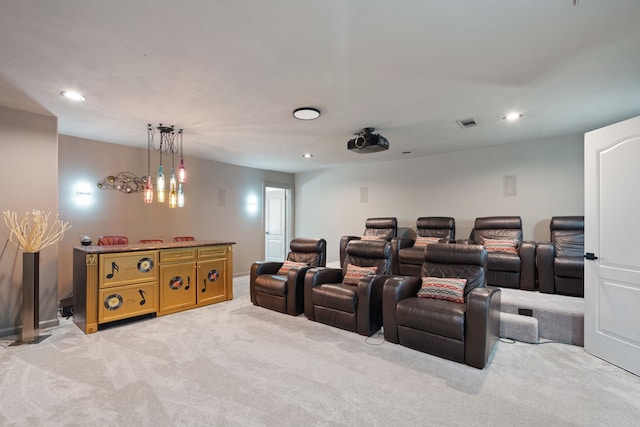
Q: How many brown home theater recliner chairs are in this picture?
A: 7